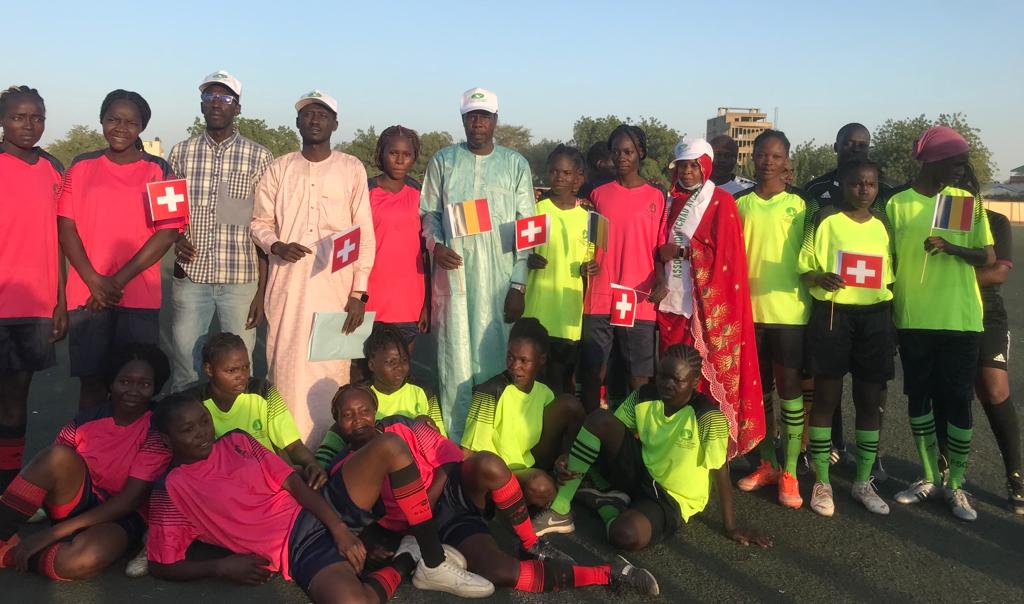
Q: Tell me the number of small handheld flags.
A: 8